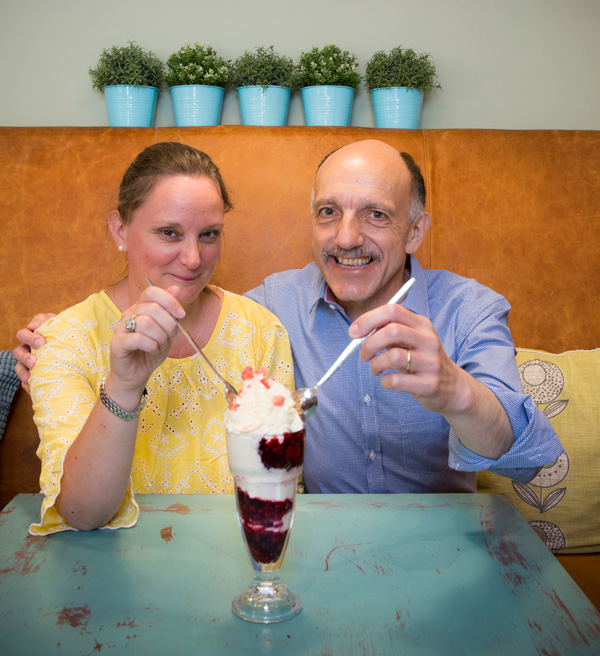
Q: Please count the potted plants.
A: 5